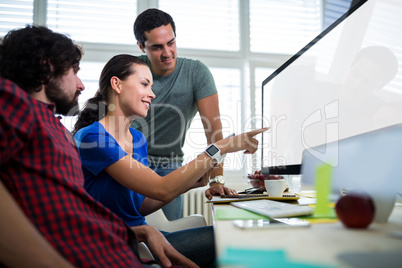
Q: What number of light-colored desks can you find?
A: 1